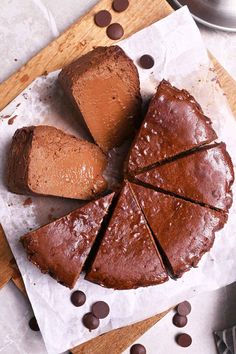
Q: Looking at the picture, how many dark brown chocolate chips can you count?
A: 12